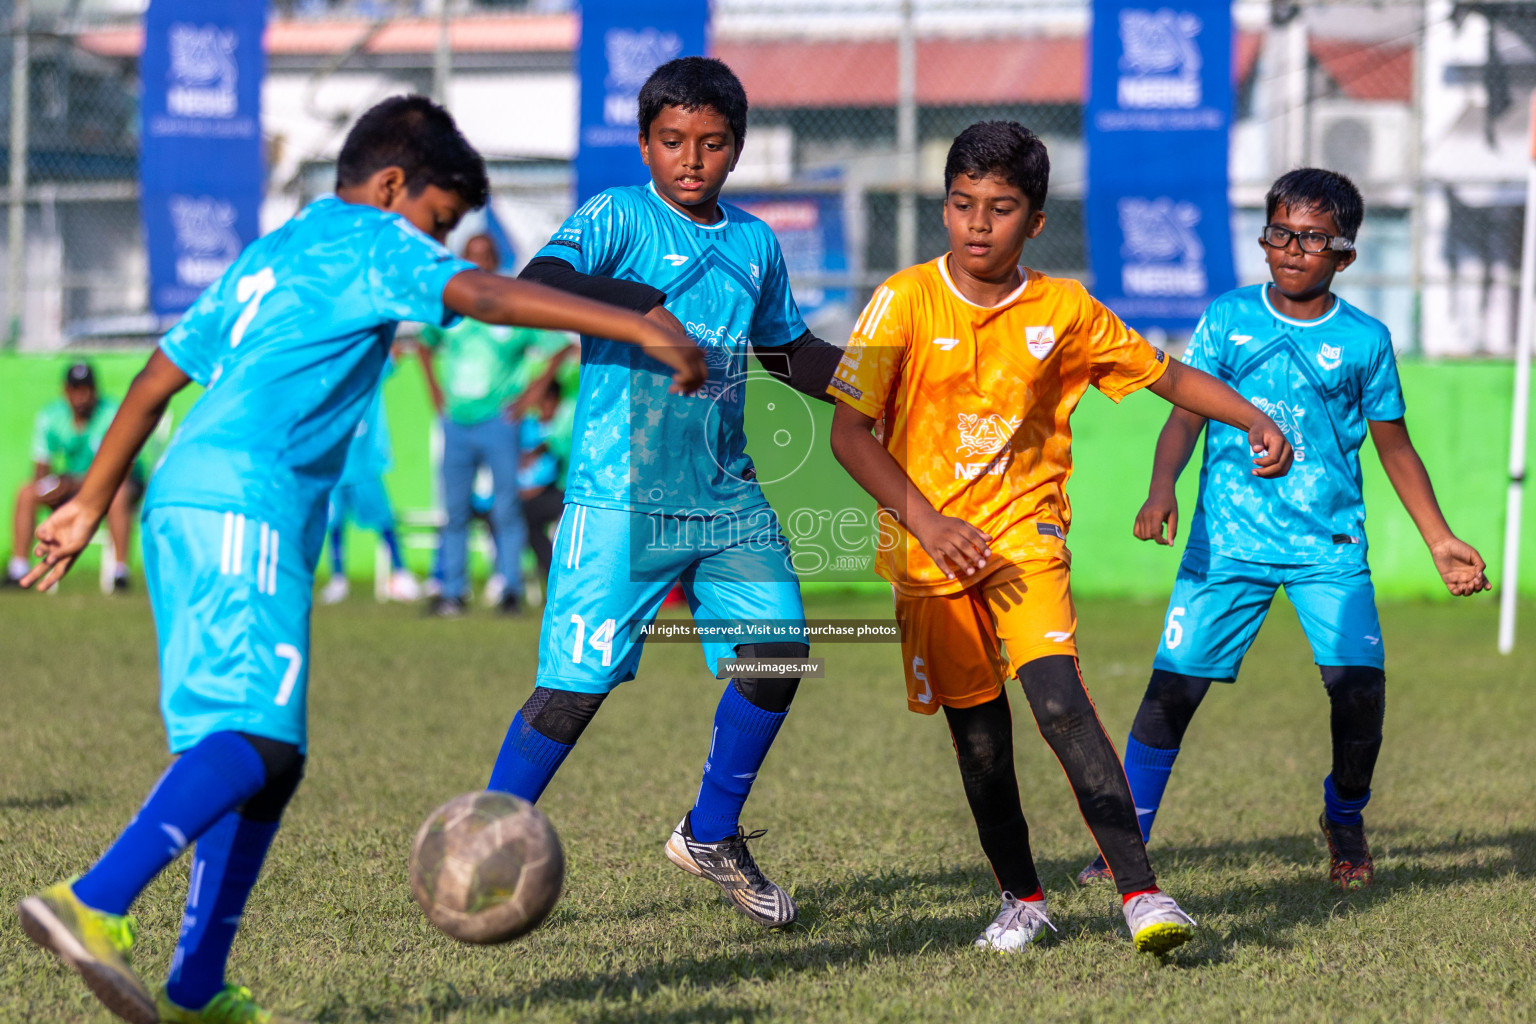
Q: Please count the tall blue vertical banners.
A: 3